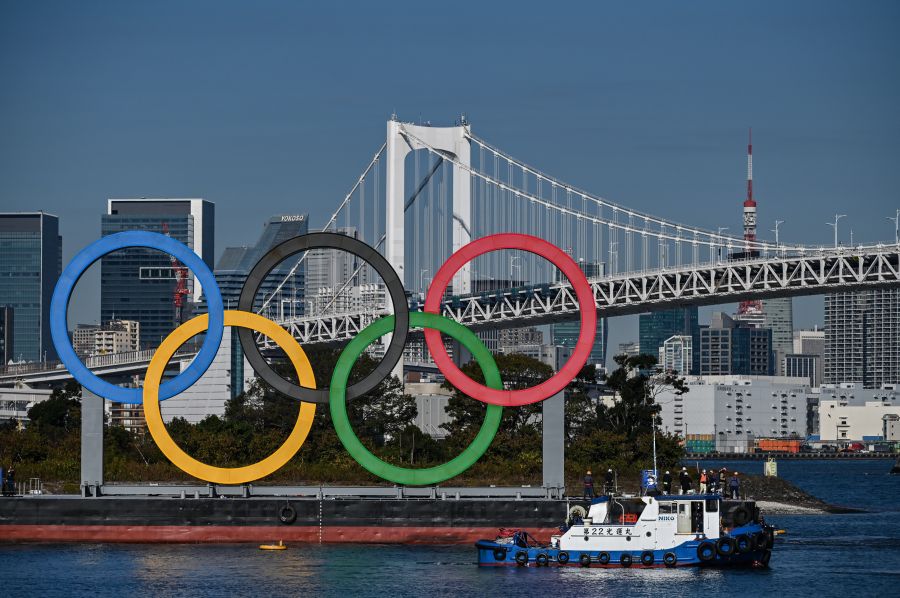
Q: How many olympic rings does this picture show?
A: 5